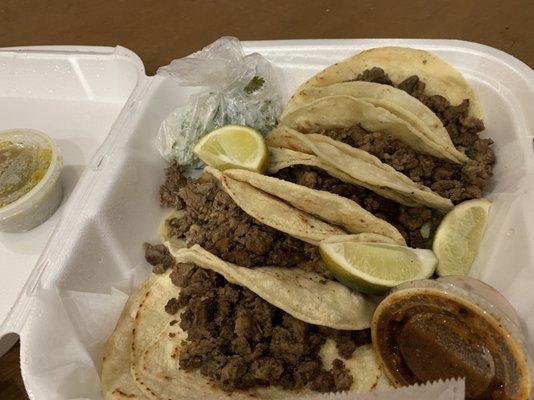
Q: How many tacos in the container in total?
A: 5